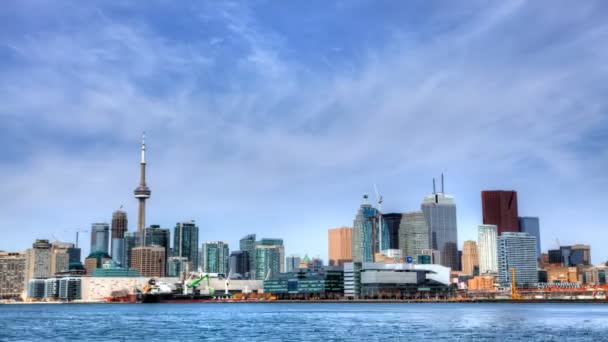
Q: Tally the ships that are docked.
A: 1